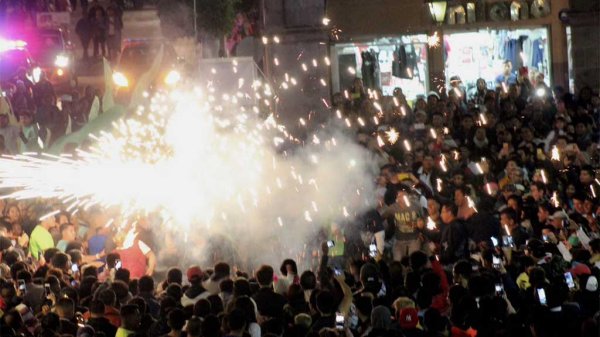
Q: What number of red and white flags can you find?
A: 0